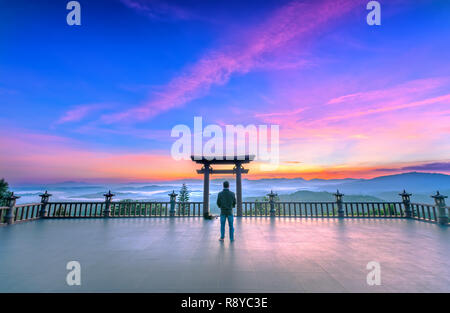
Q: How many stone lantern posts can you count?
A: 8